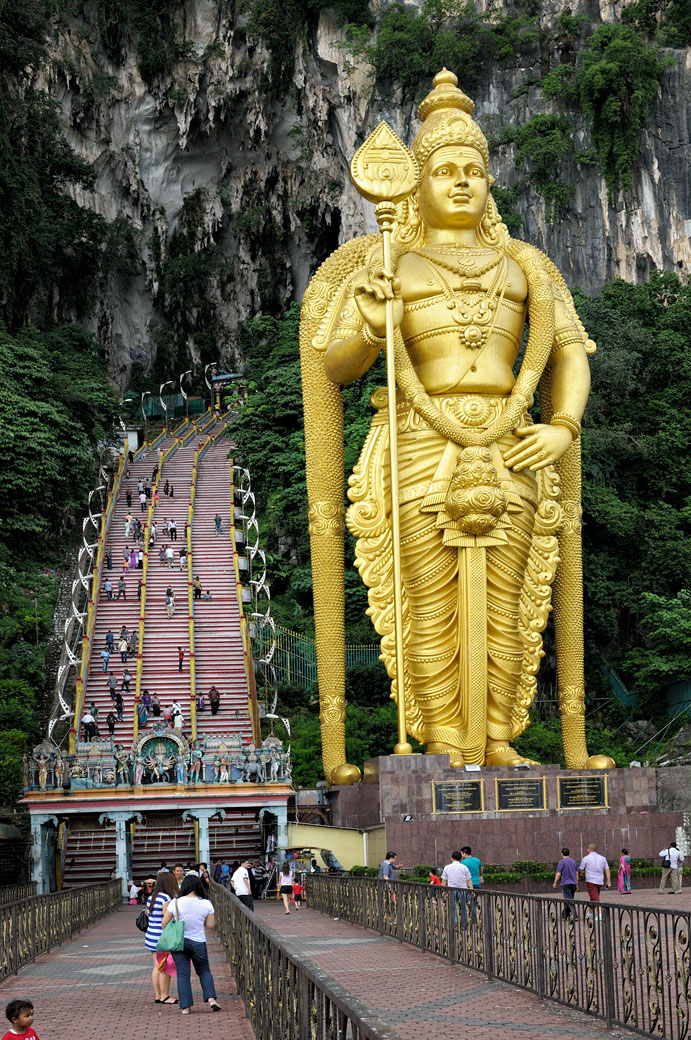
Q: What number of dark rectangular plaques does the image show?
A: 3